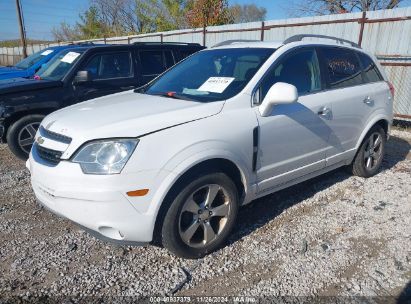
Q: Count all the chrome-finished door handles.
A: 2